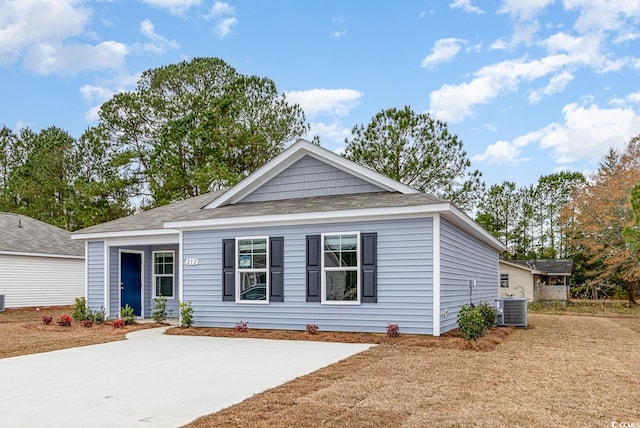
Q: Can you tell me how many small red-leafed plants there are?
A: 7